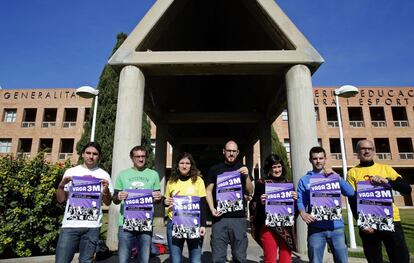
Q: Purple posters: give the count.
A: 7